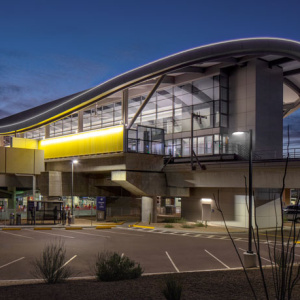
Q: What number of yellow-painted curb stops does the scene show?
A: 4